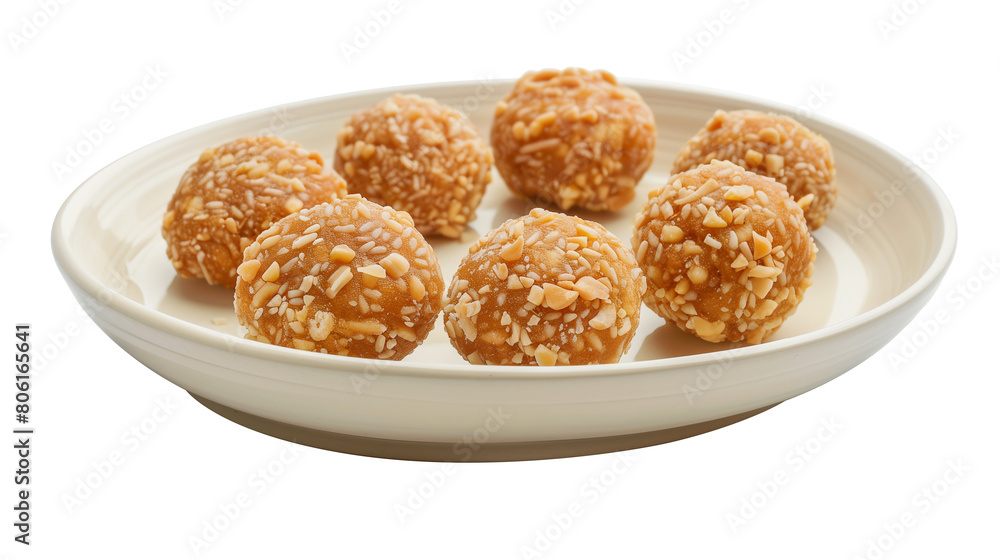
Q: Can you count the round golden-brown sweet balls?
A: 7